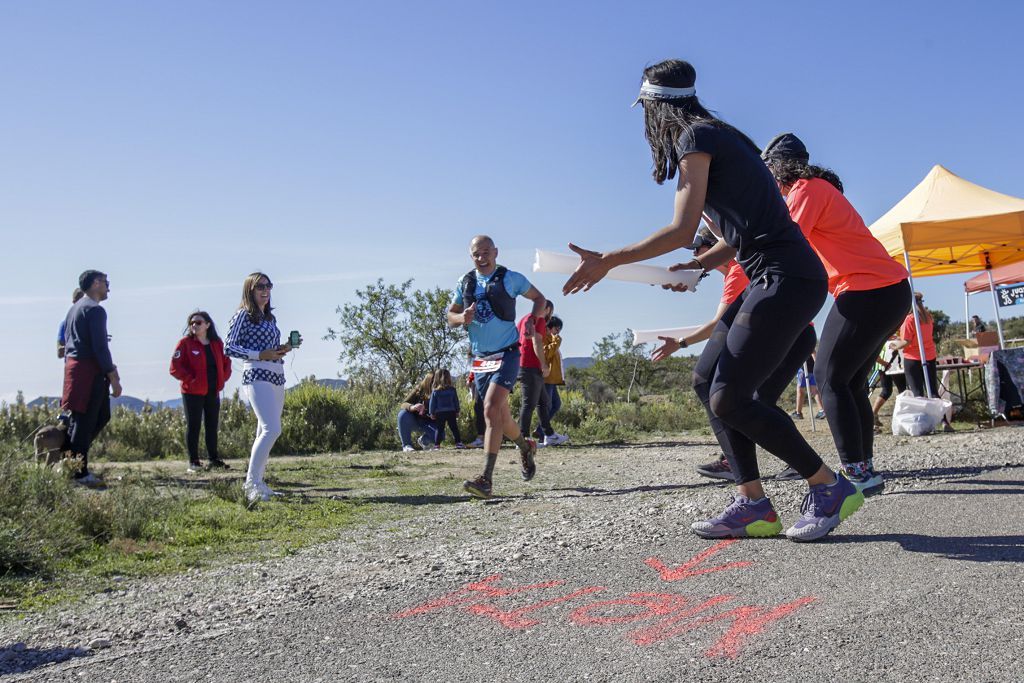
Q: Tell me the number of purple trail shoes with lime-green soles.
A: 2